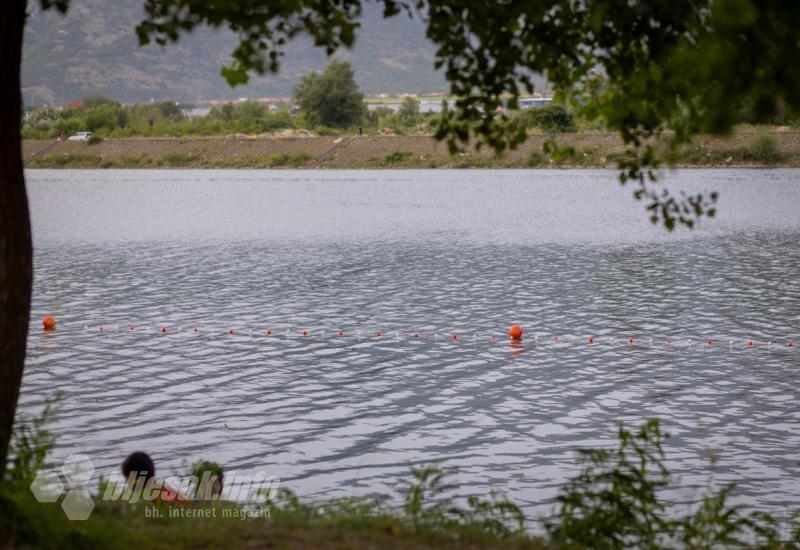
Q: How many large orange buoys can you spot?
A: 2